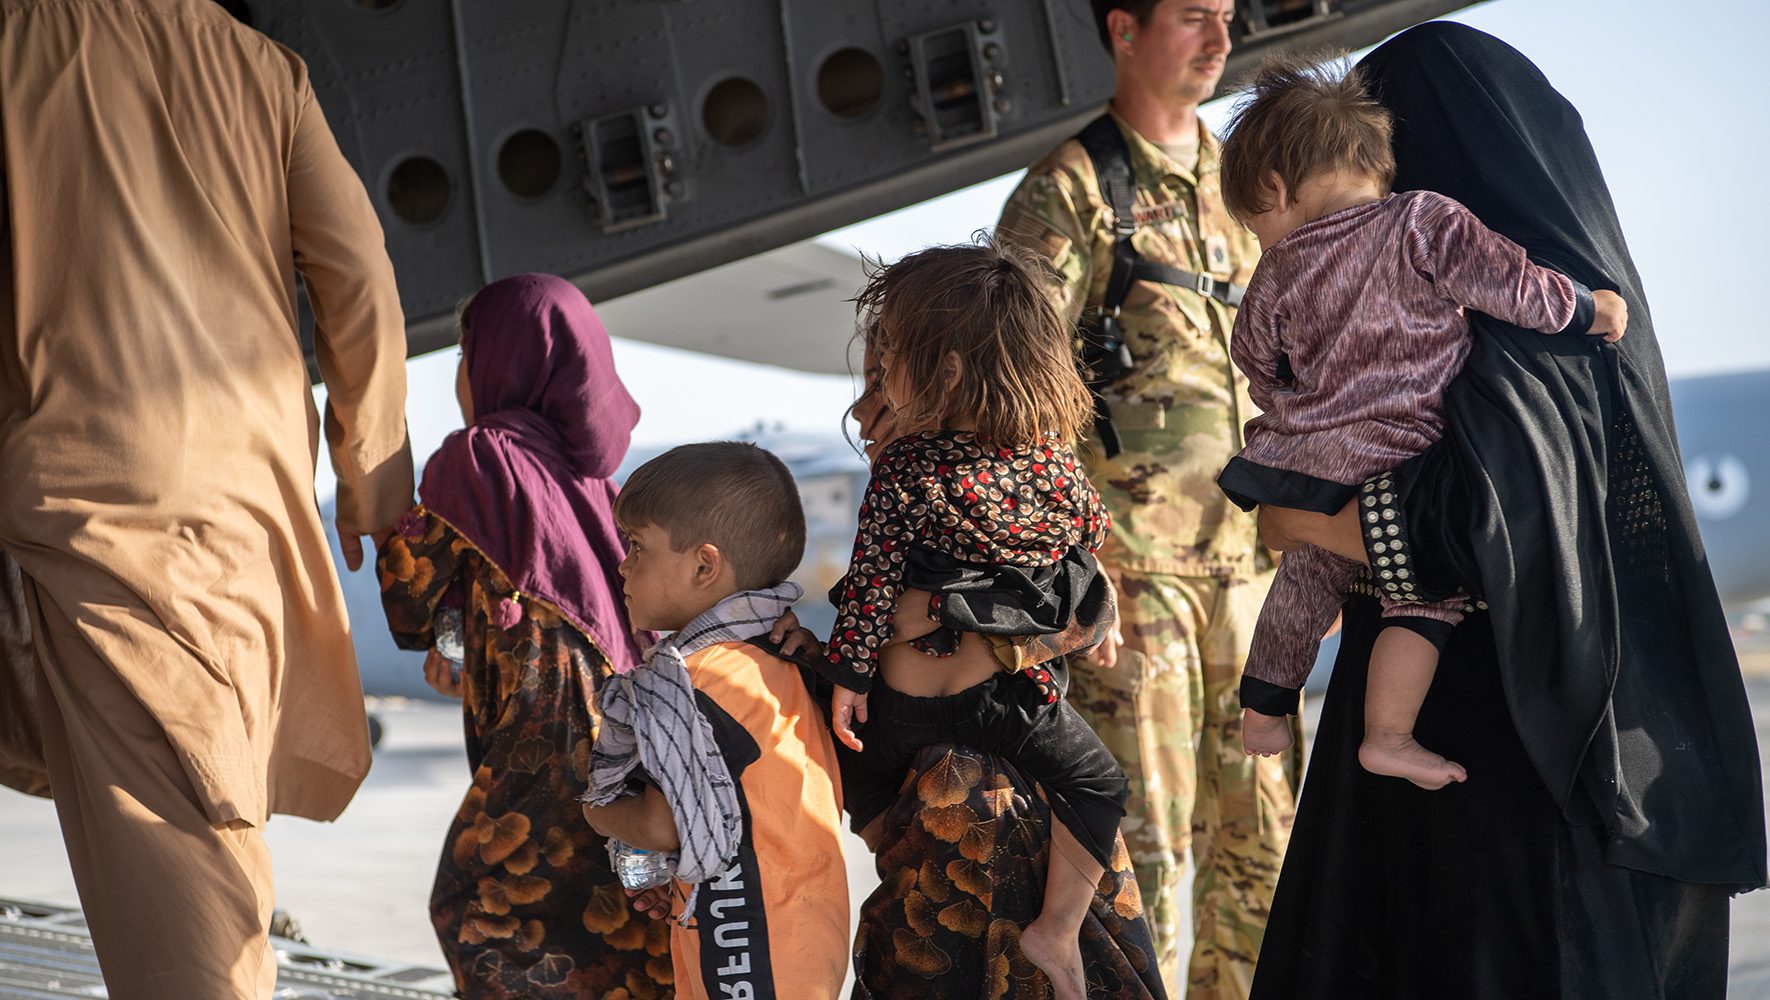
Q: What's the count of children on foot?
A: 3